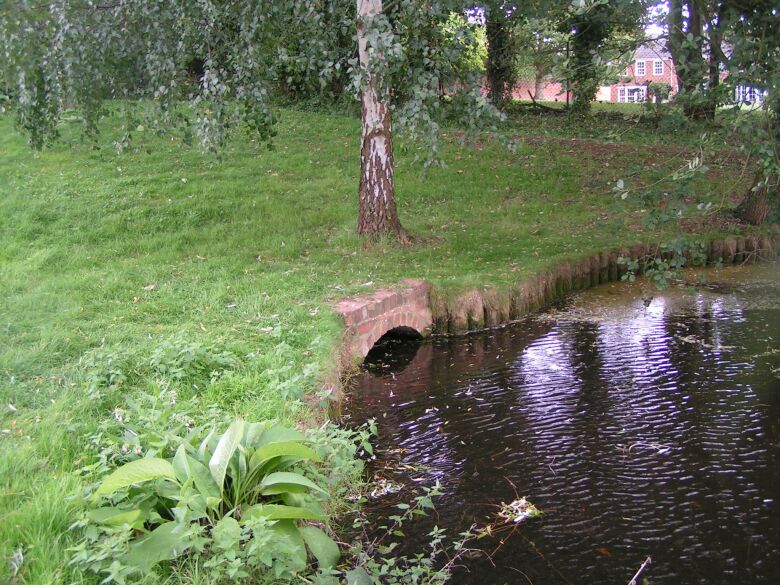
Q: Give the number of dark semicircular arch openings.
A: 1